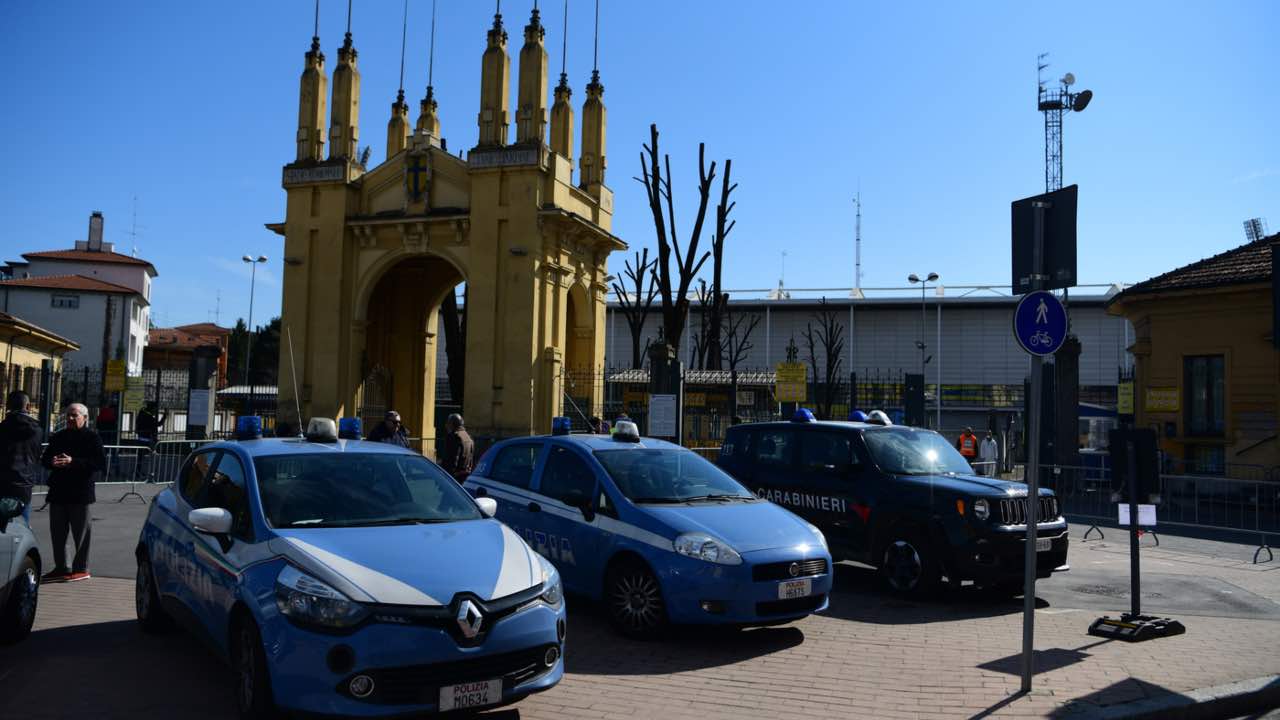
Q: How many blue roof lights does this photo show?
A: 5